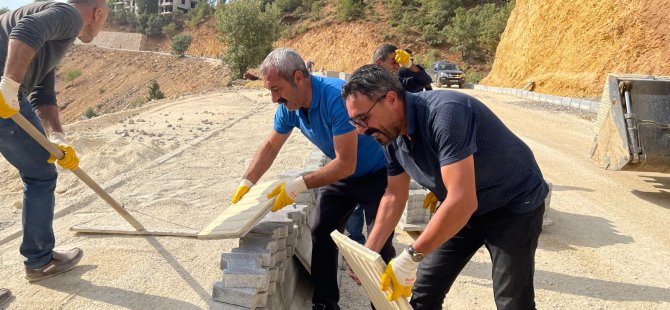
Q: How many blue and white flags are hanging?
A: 0